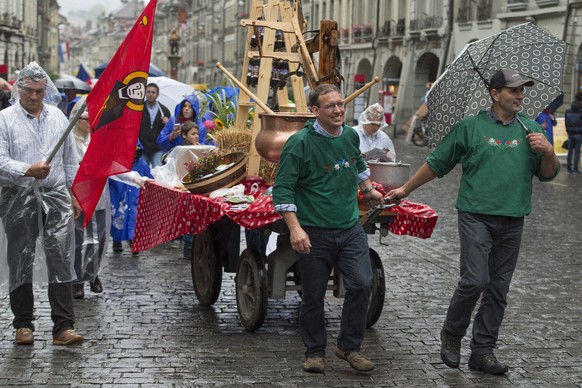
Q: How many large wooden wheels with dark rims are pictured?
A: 3